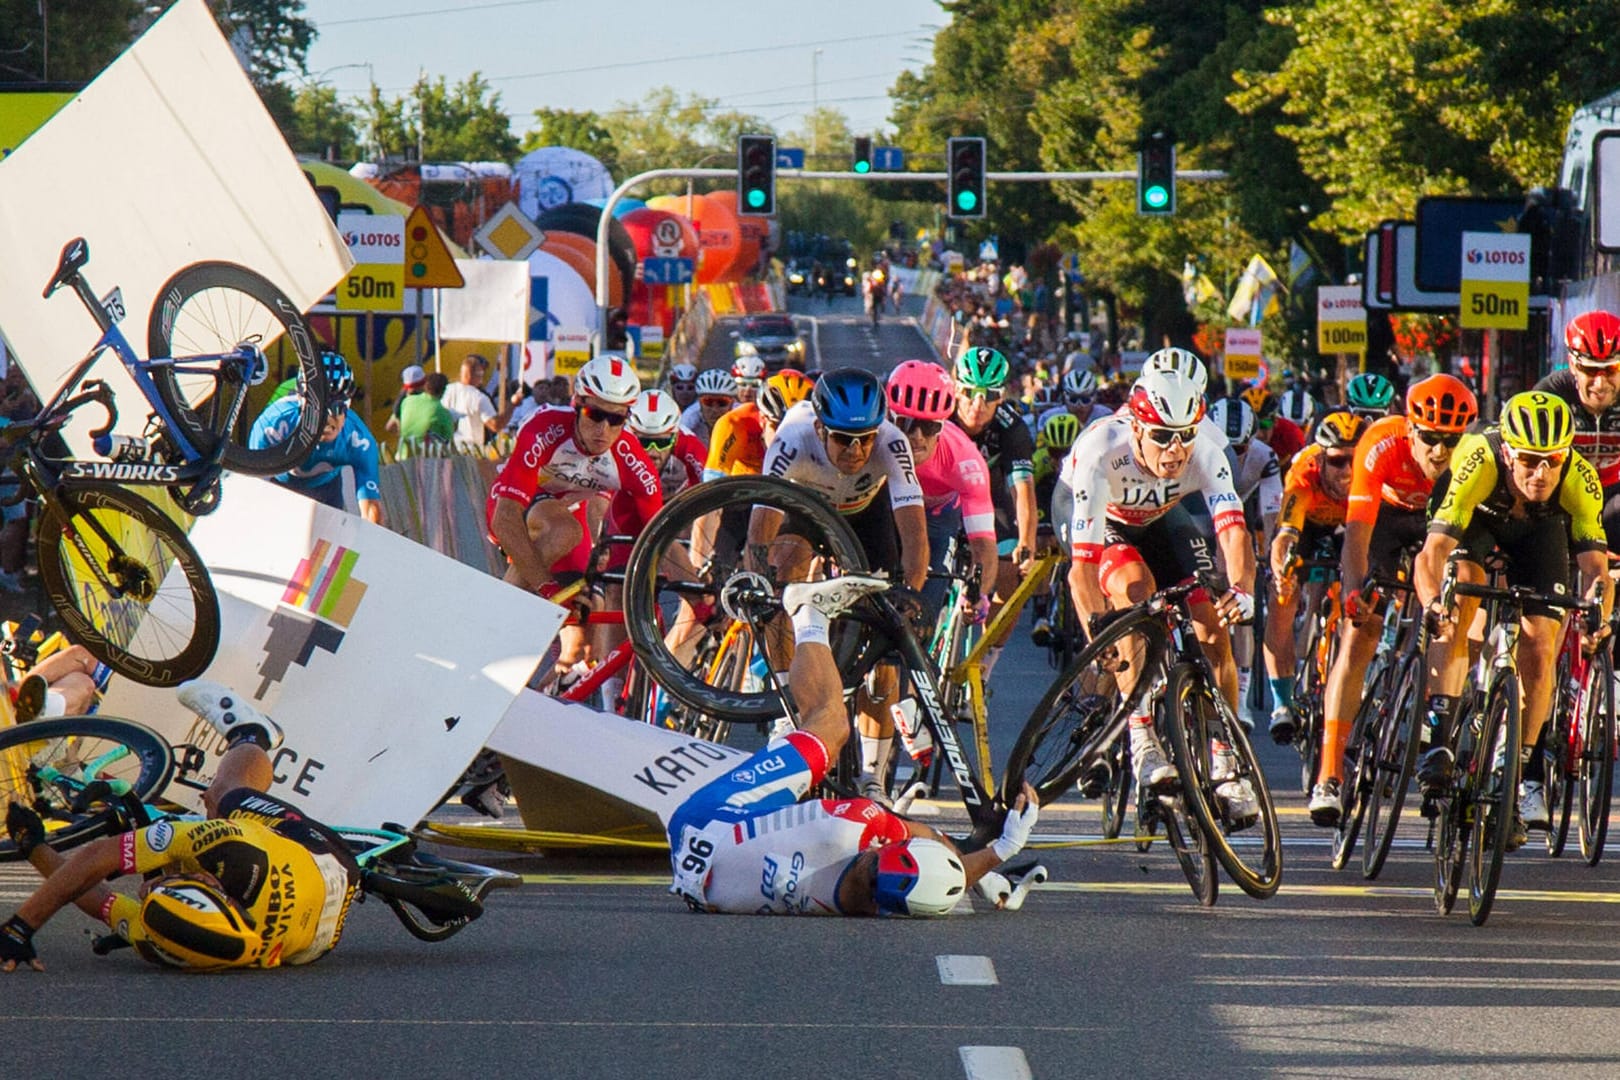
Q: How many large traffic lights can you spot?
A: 3